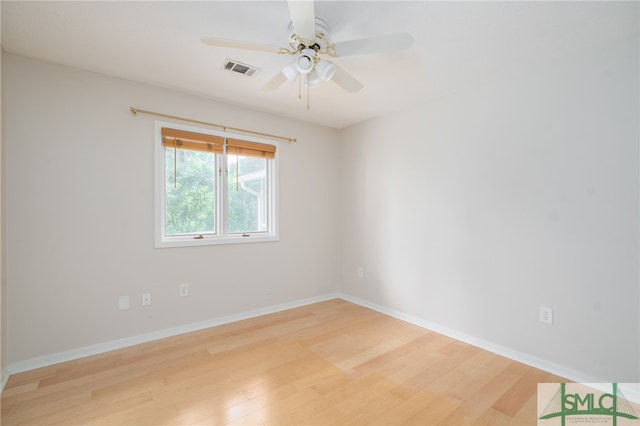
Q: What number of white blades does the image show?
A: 5